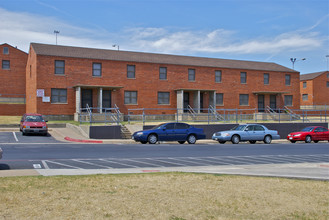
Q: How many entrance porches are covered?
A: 3